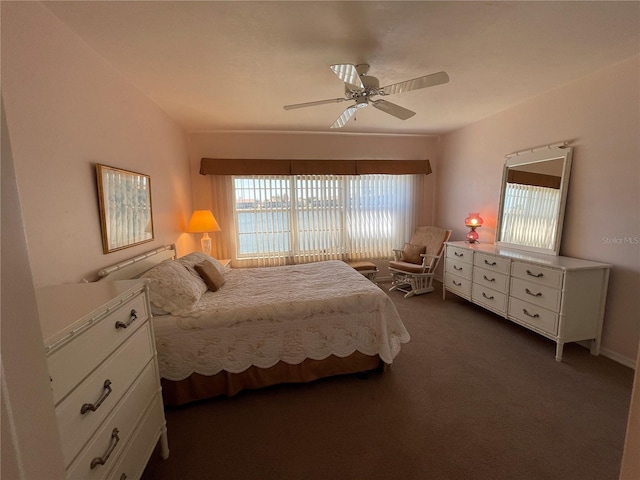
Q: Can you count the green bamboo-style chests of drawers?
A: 0